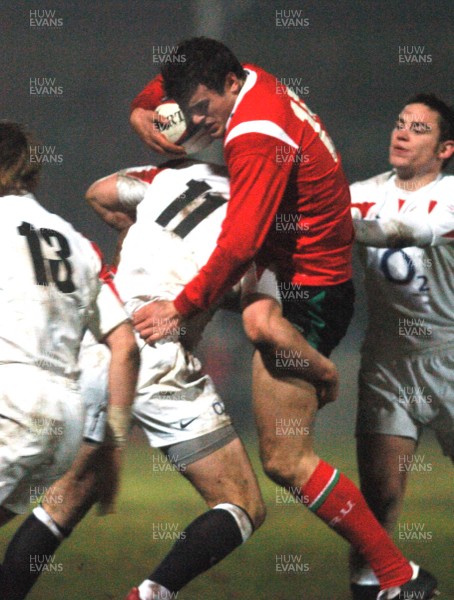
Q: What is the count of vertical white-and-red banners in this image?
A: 0